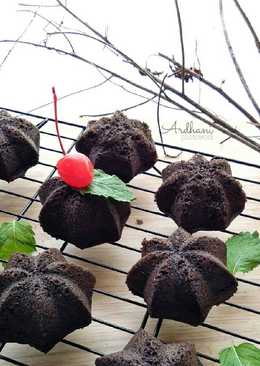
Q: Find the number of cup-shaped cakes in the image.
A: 7